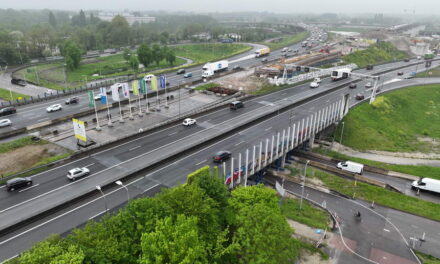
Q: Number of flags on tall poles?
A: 8